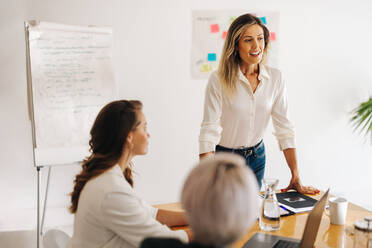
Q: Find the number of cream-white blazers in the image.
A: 1